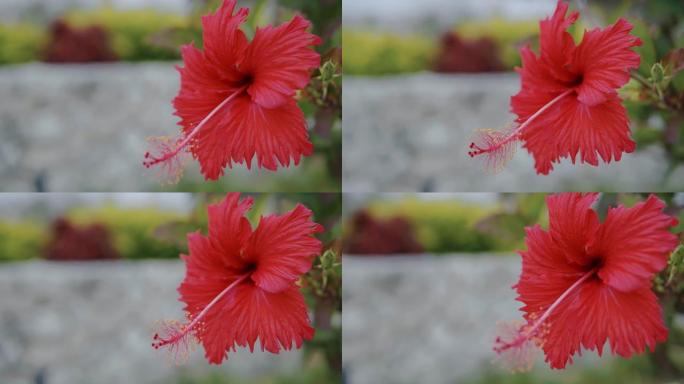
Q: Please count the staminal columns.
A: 4